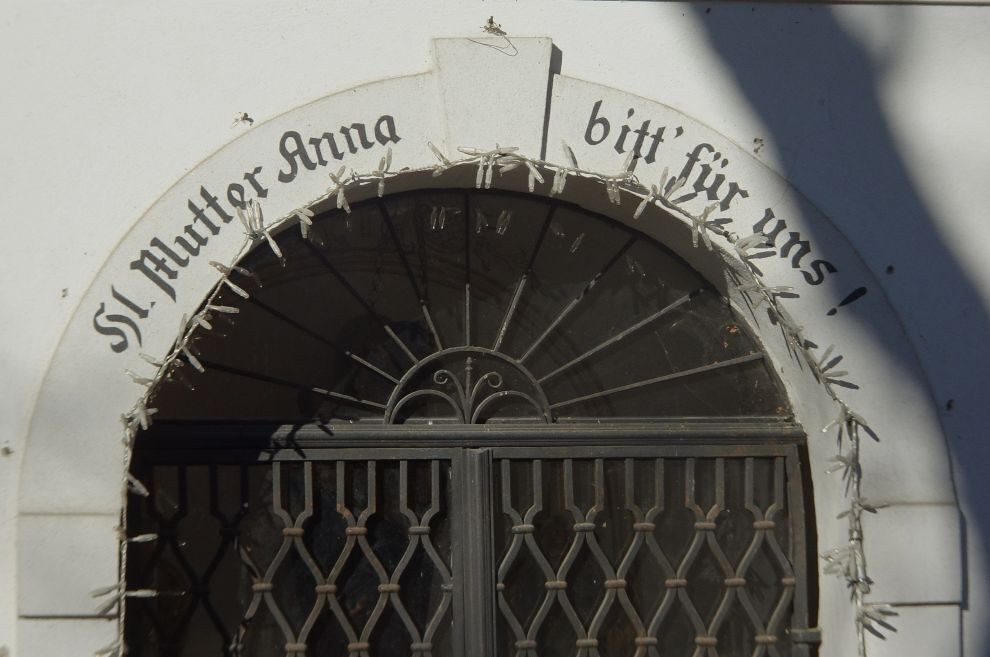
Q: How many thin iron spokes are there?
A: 9